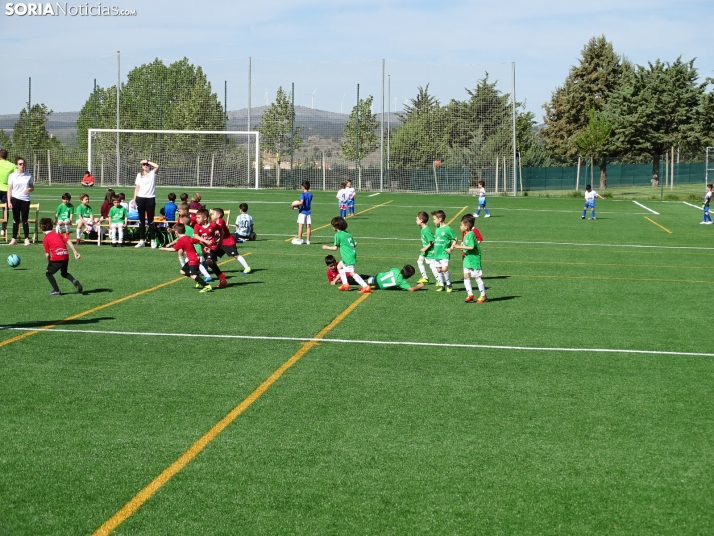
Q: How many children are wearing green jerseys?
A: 9